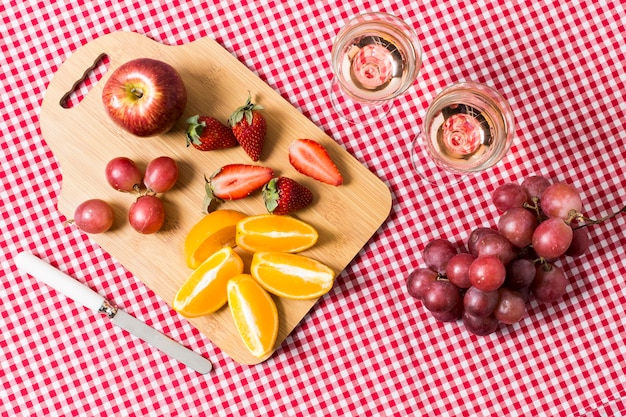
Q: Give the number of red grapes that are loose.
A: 4